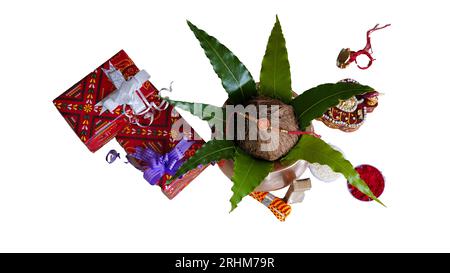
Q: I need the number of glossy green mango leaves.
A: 7